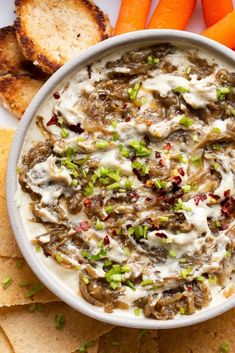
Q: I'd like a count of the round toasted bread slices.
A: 3